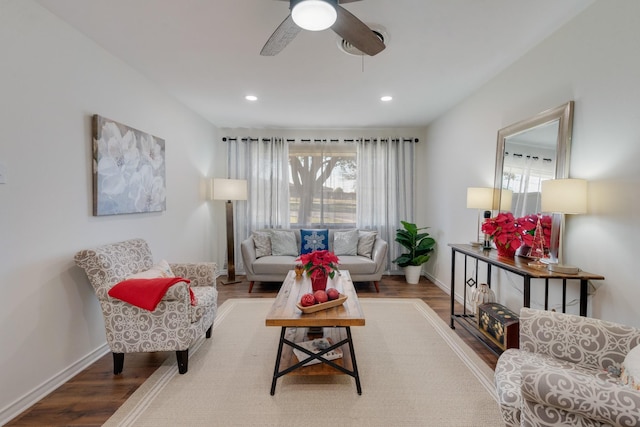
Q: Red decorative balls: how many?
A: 3